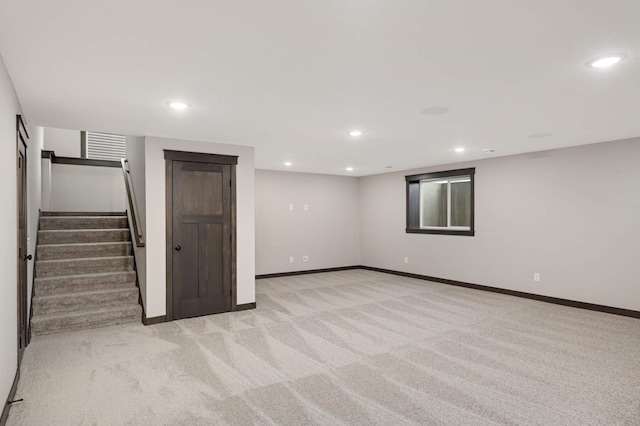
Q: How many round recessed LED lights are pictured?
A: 6